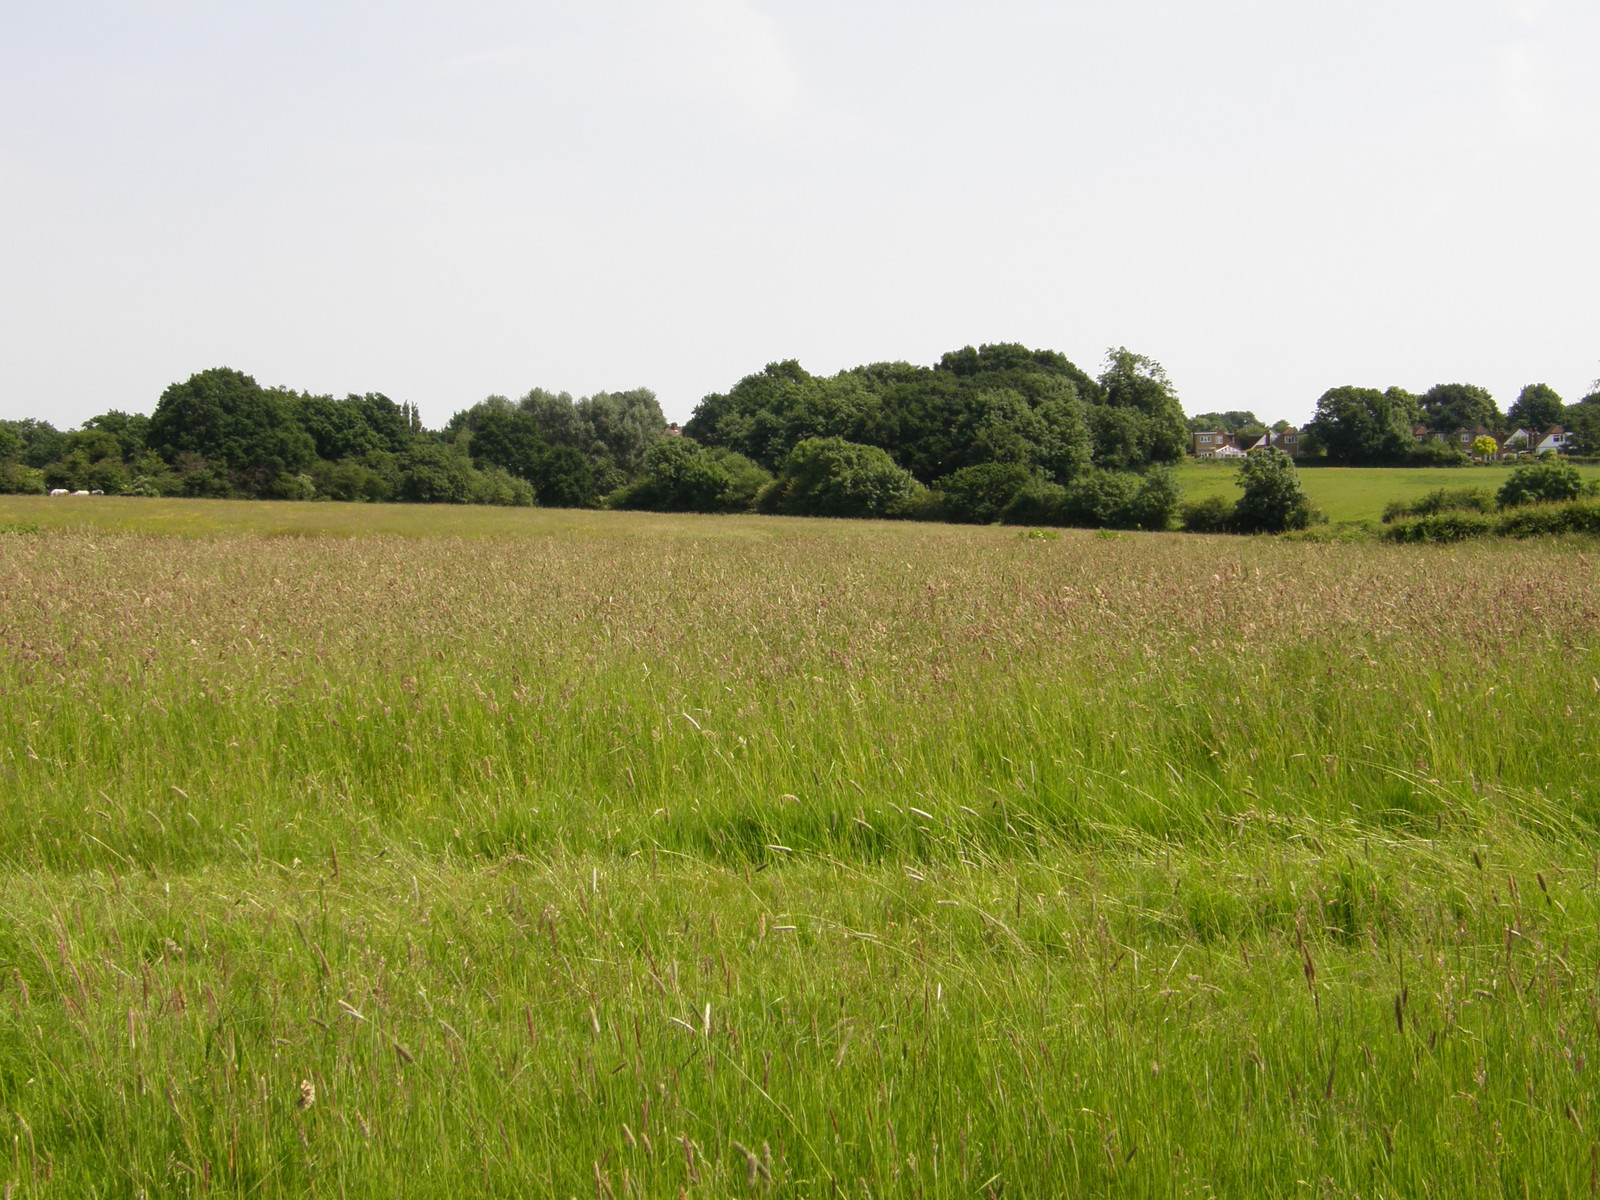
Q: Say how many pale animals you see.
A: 3